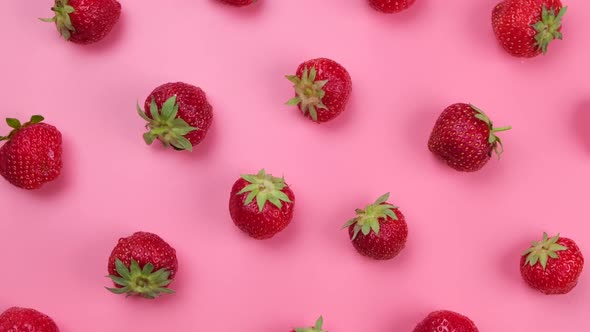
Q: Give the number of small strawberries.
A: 15